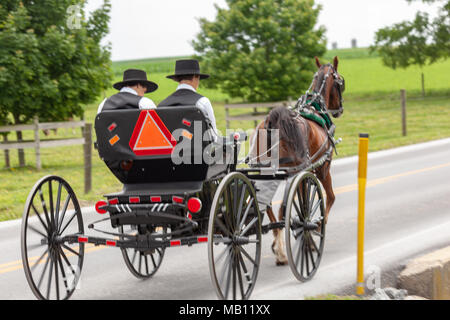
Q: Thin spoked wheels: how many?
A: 4